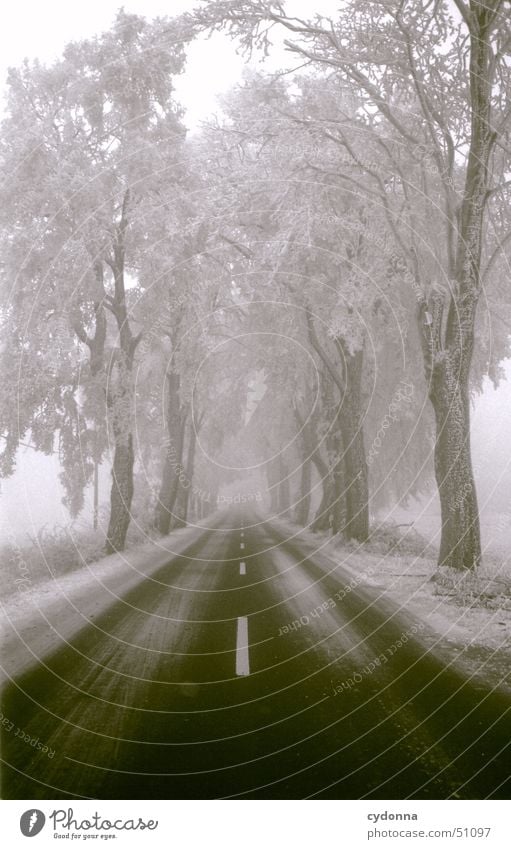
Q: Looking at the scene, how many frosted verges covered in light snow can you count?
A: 2